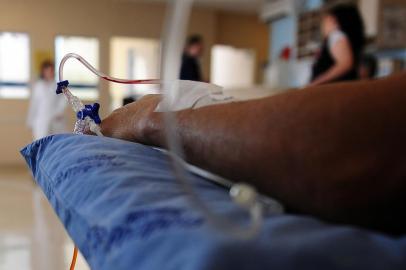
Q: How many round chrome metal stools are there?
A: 0